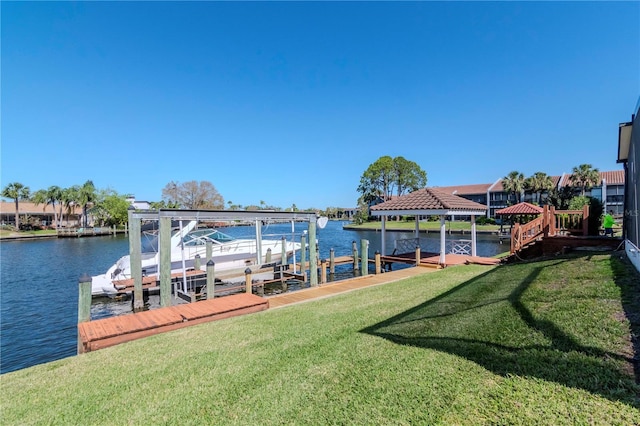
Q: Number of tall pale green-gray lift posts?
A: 4